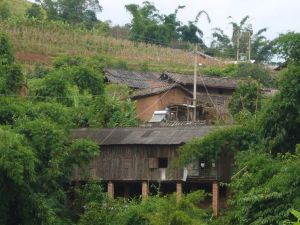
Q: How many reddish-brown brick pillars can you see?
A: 4